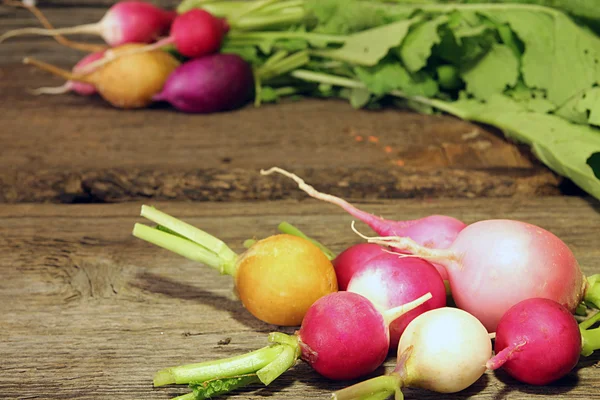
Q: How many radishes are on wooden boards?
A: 13